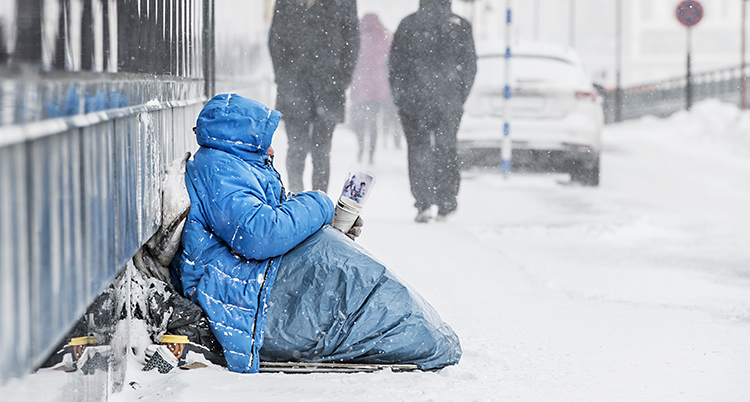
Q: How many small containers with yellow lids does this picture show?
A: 2